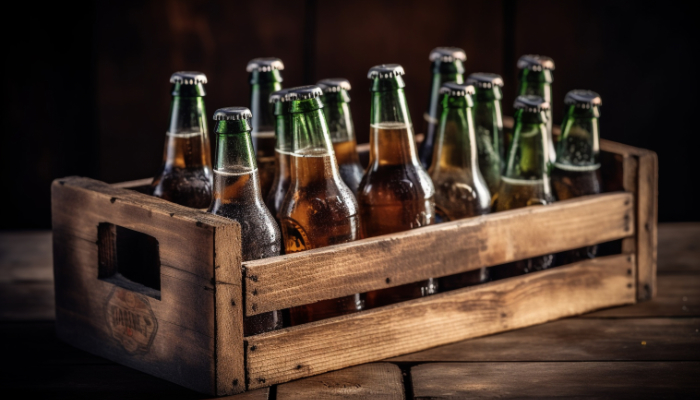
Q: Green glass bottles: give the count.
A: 13